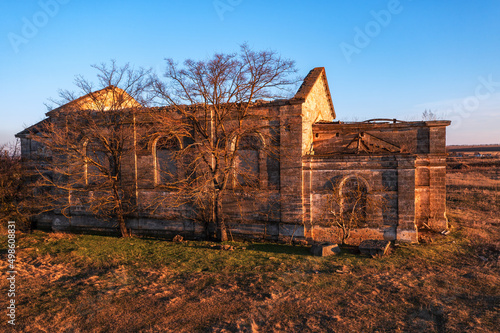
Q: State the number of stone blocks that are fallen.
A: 2